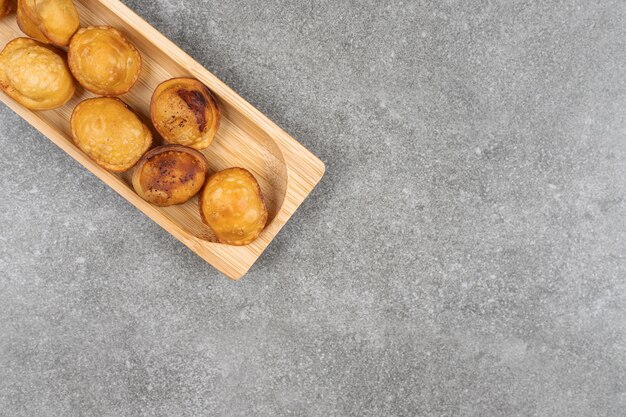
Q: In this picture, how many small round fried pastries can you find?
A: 8